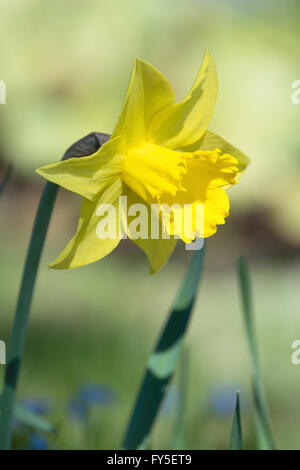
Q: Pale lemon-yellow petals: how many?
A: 6